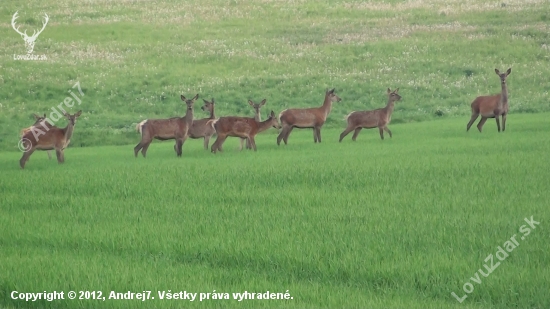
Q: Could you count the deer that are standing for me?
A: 9